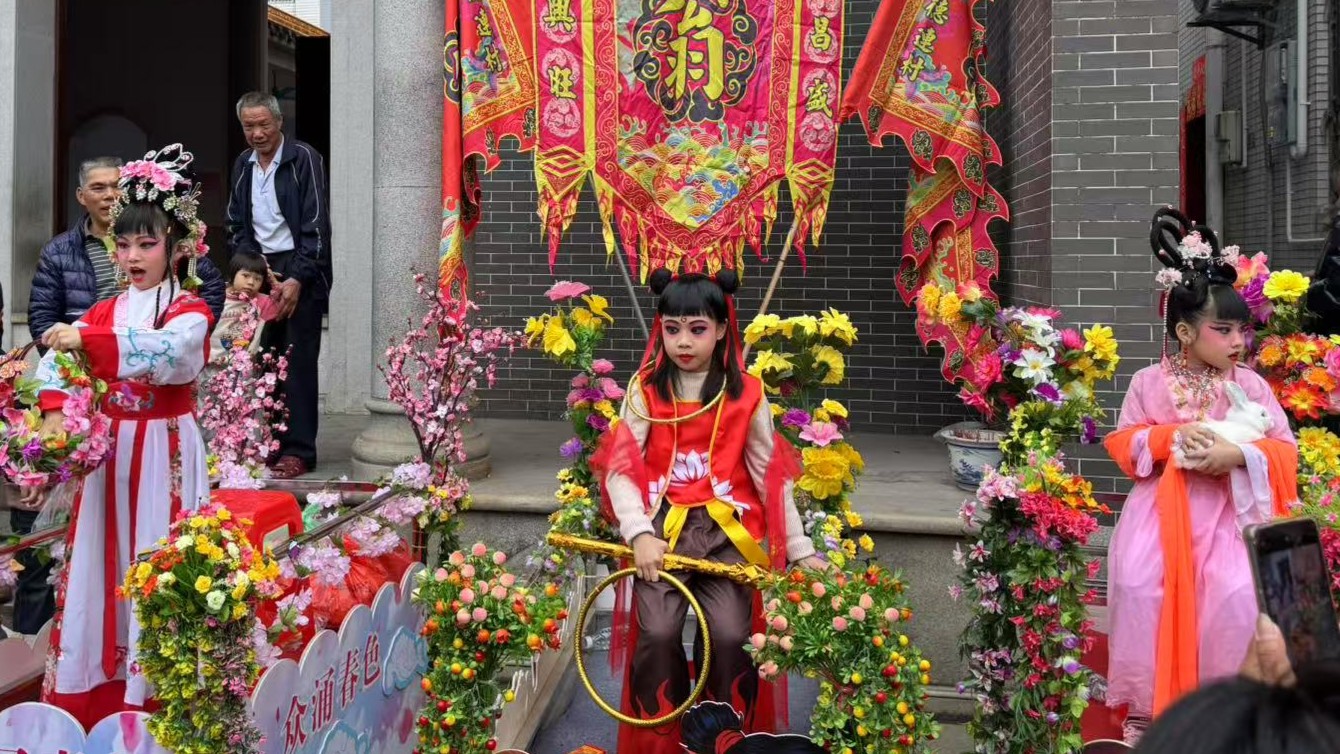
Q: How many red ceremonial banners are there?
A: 3